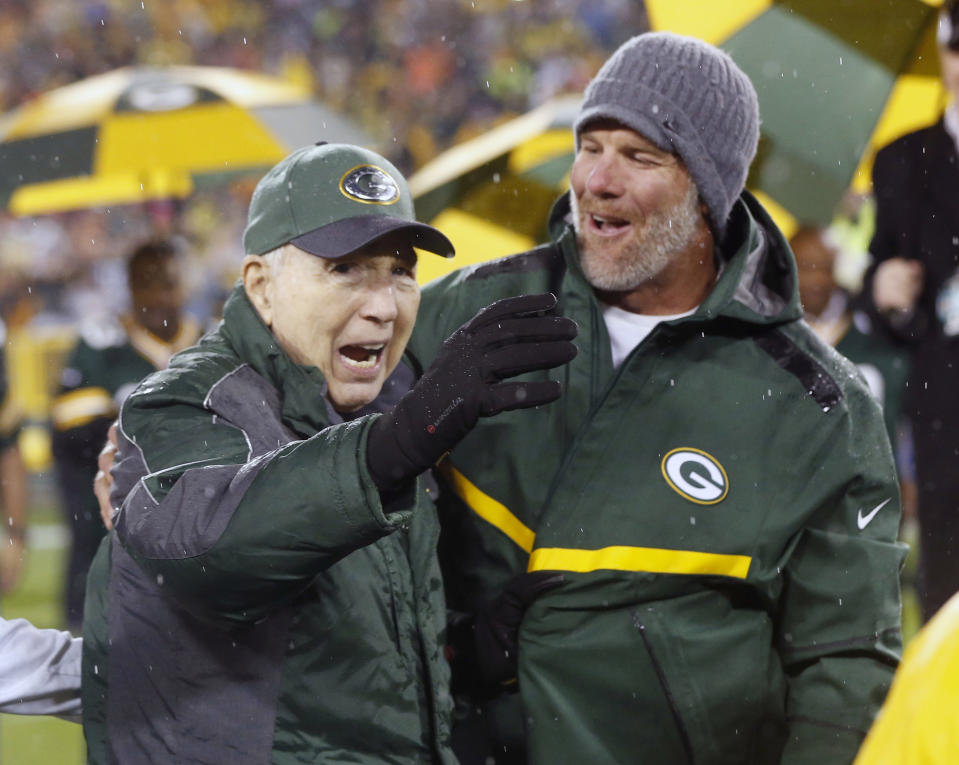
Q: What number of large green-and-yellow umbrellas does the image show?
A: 3